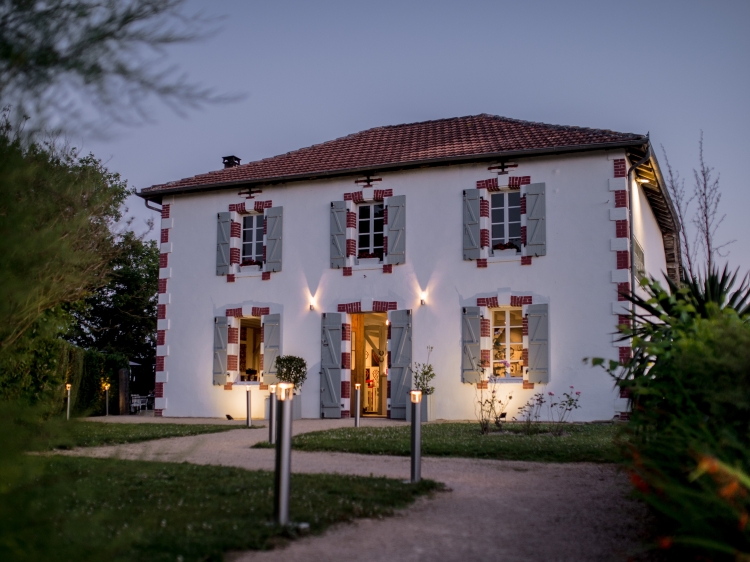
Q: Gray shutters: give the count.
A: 12